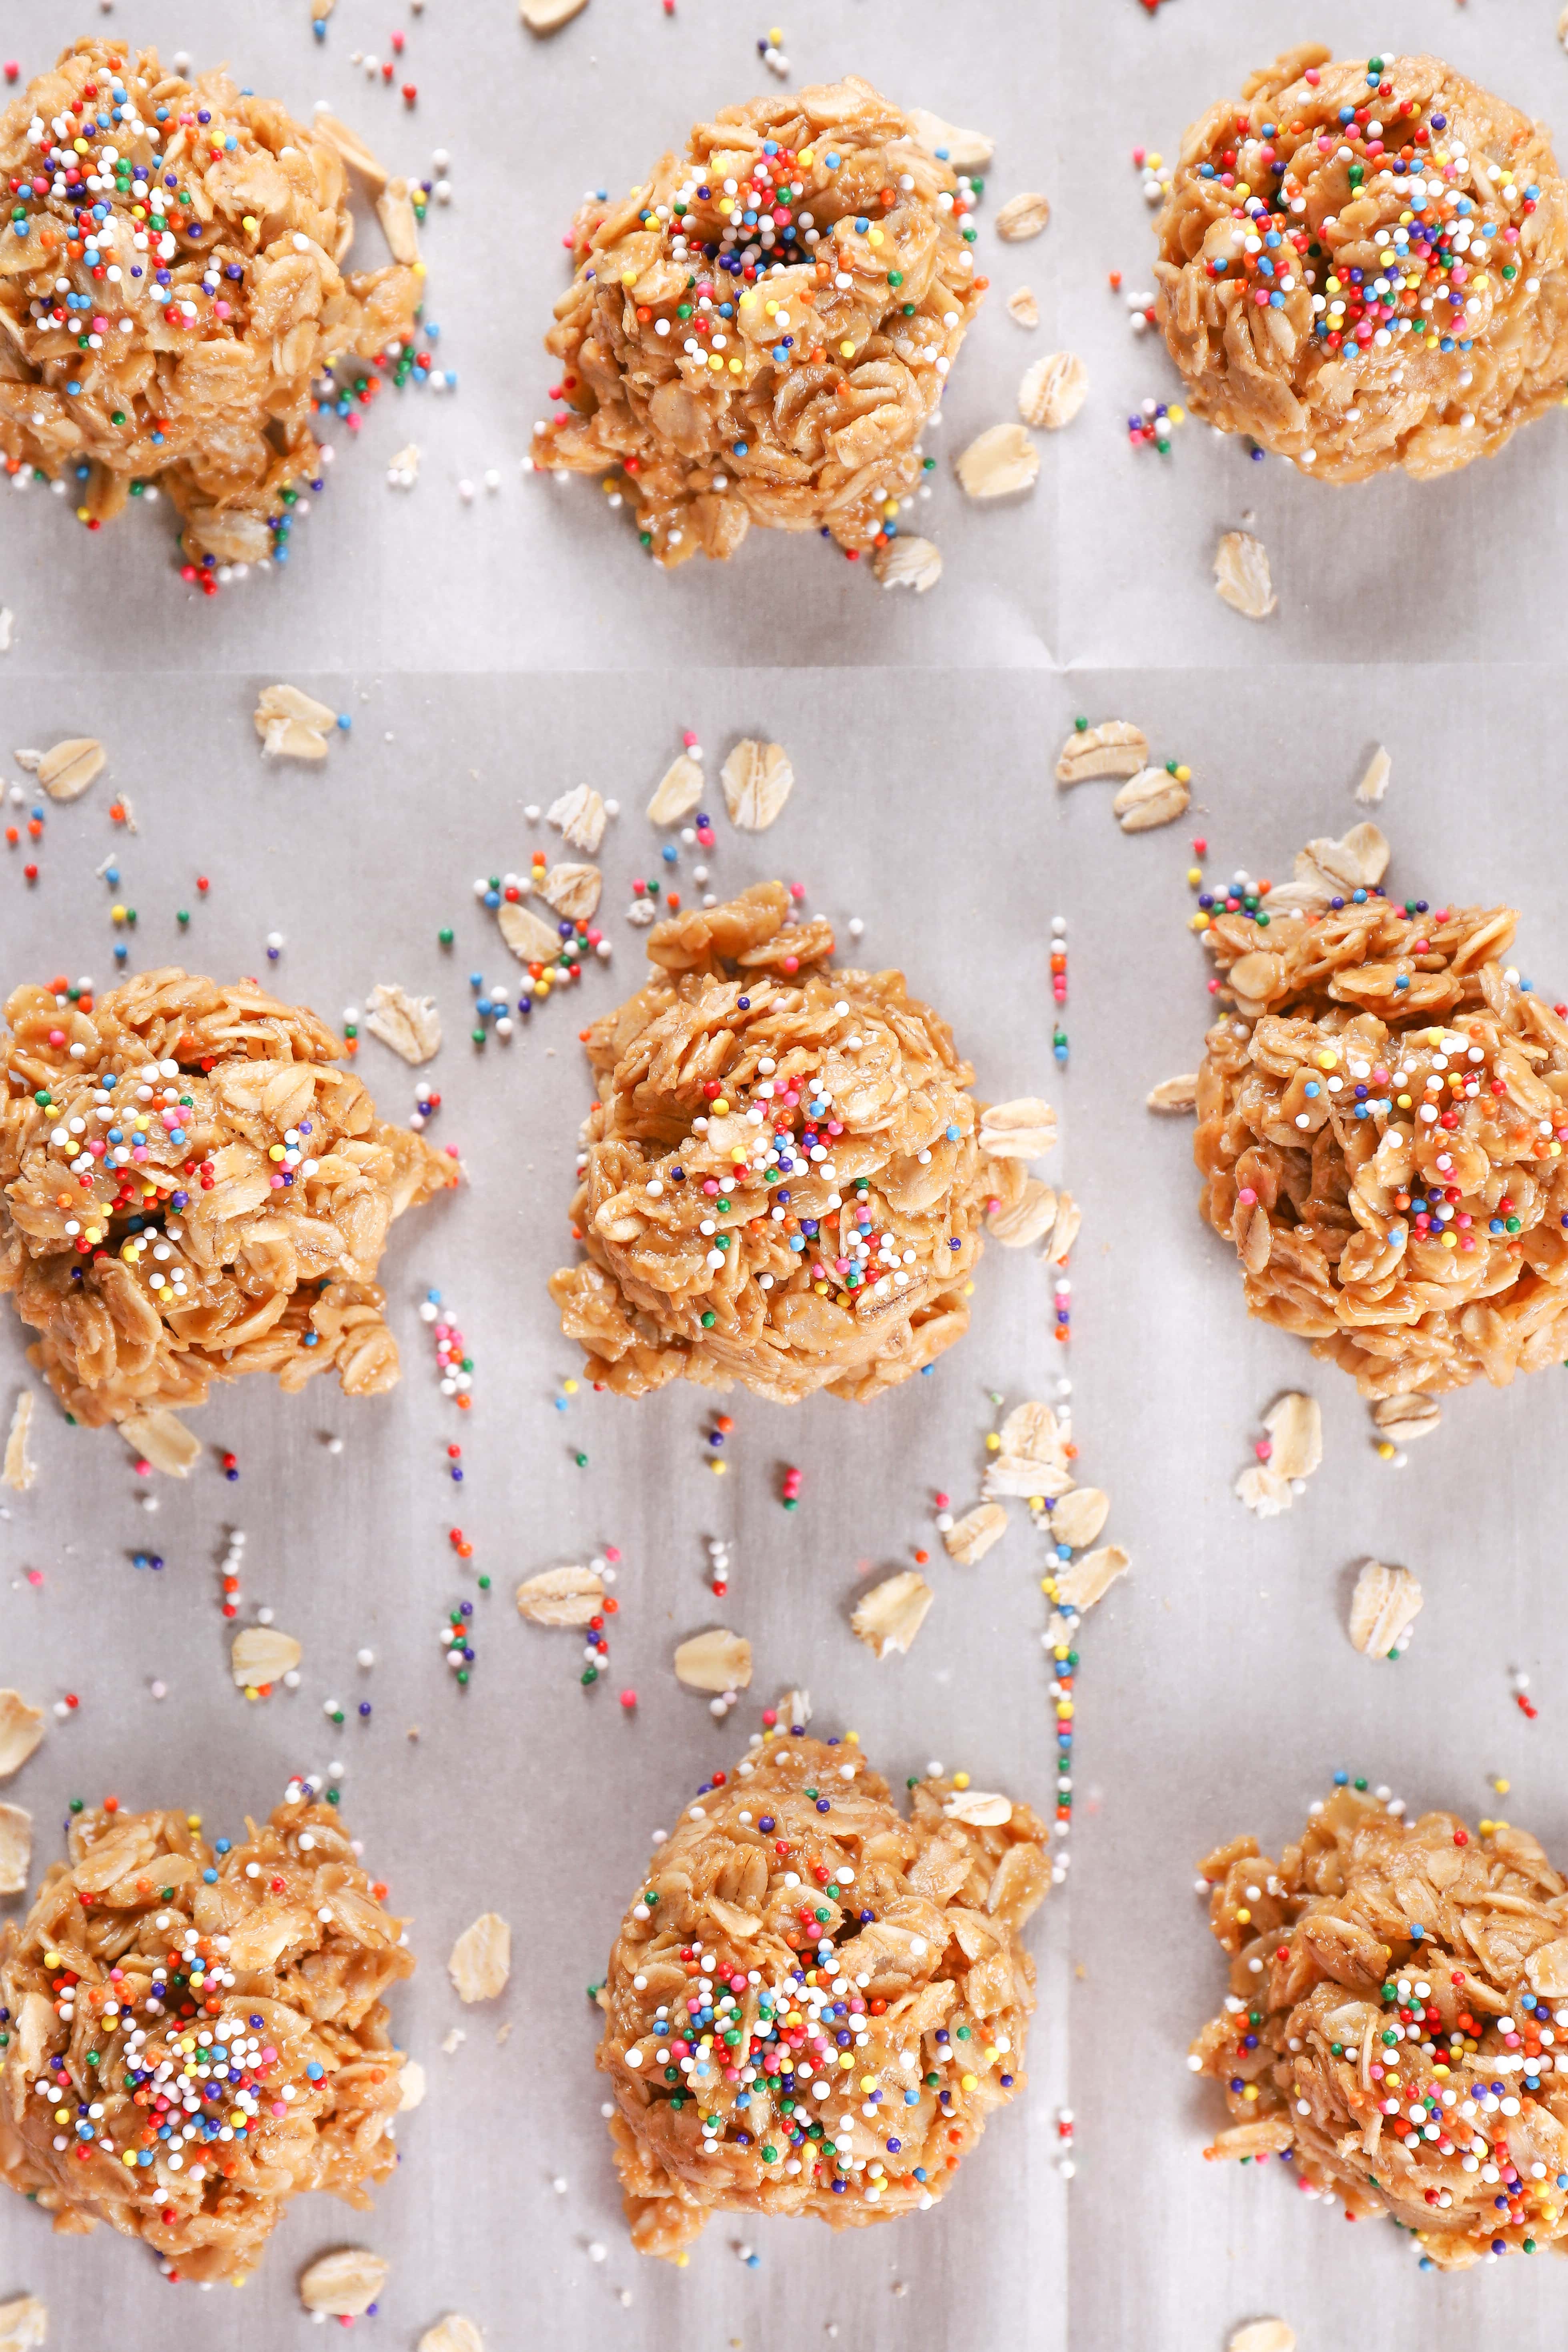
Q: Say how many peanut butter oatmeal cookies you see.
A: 9